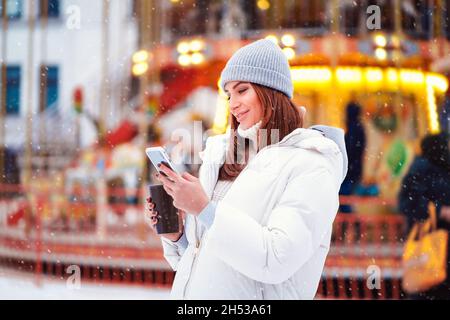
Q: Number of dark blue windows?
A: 4